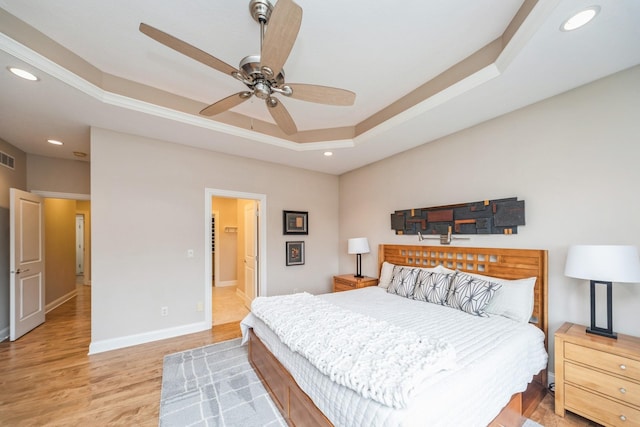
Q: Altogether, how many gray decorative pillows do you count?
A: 3